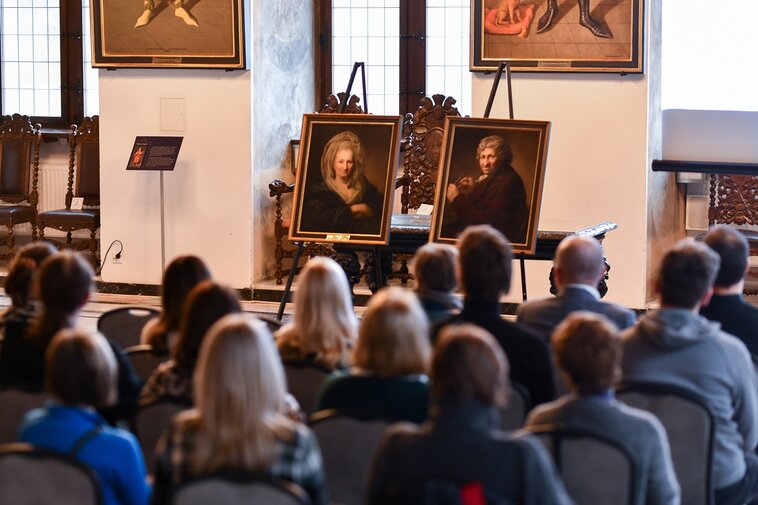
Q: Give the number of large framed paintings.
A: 4